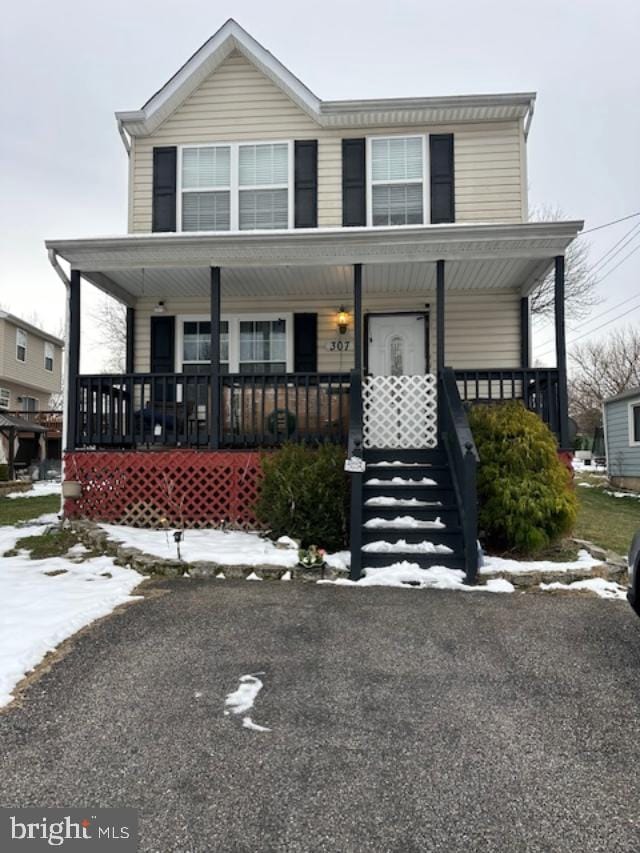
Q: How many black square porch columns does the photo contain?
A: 7